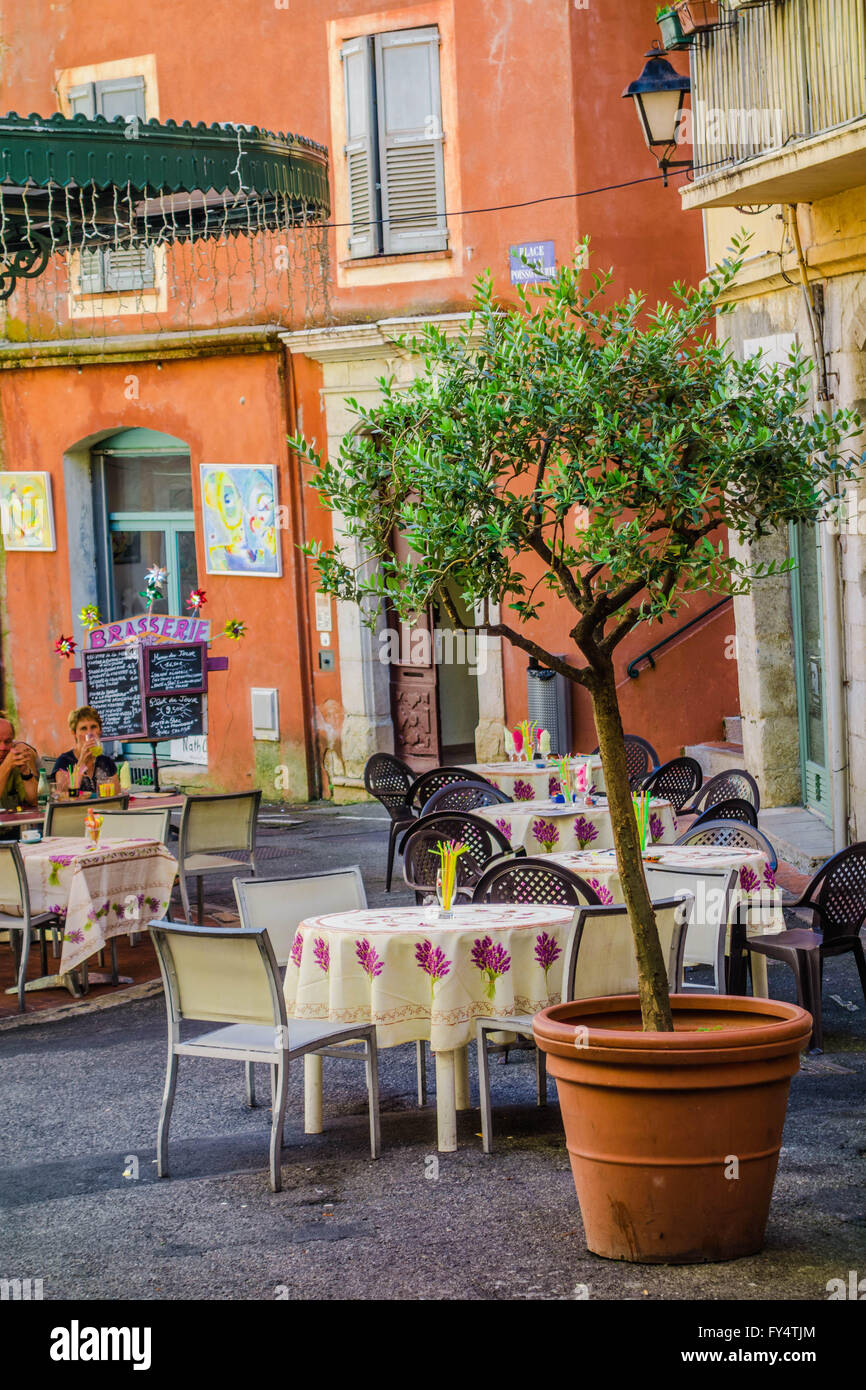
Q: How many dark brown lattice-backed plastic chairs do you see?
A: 12